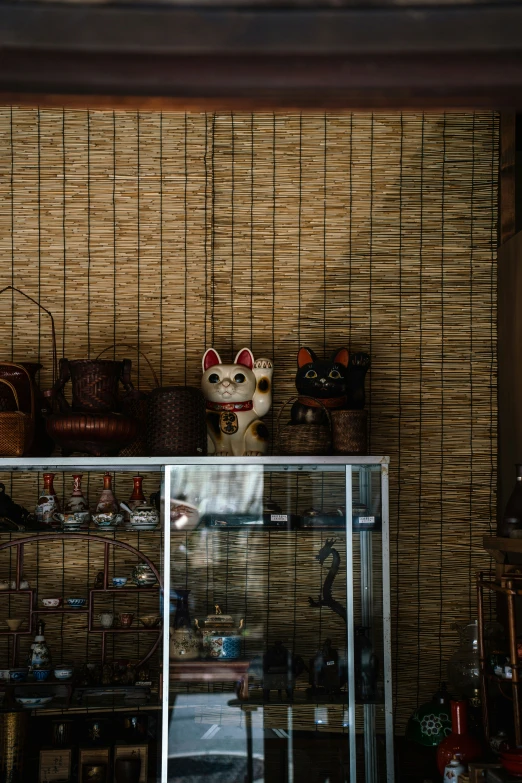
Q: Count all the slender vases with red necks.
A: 4